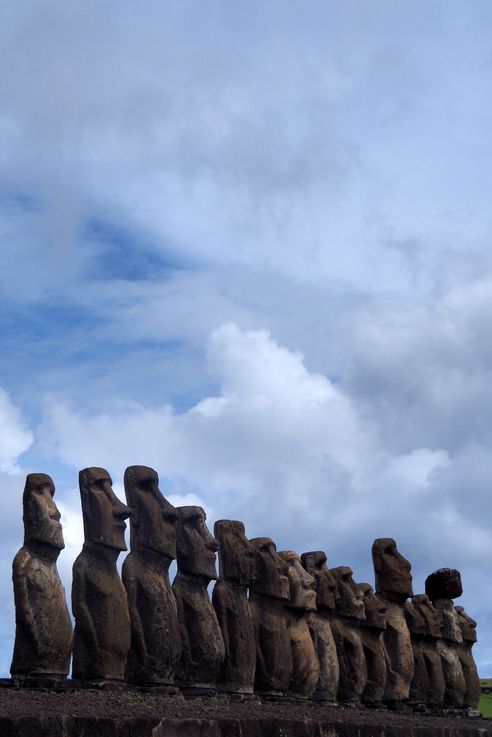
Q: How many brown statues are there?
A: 15